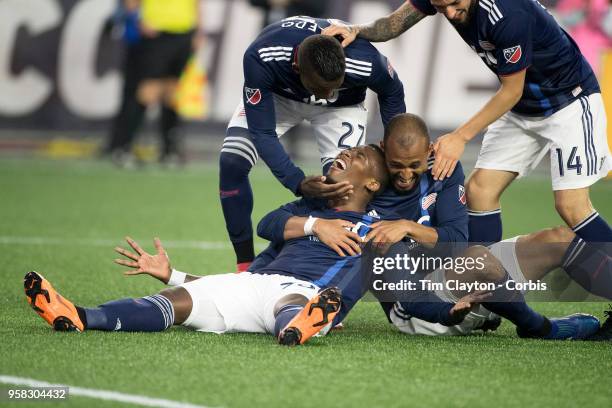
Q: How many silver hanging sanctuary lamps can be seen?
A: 0